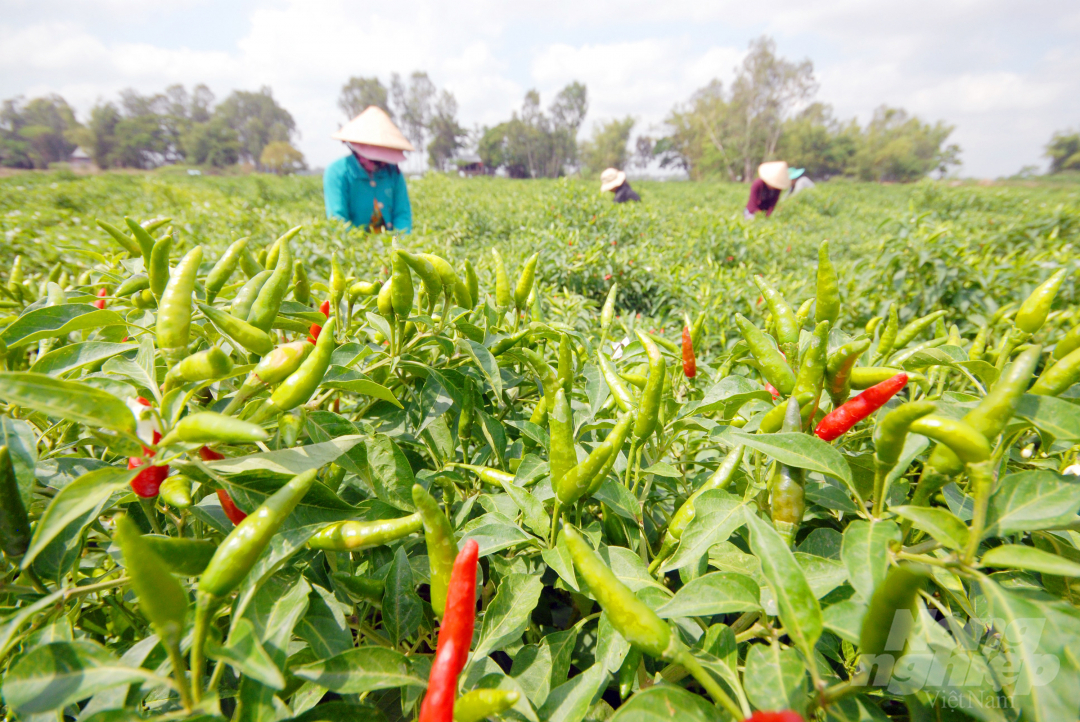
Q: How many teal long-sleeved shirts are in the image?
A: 1